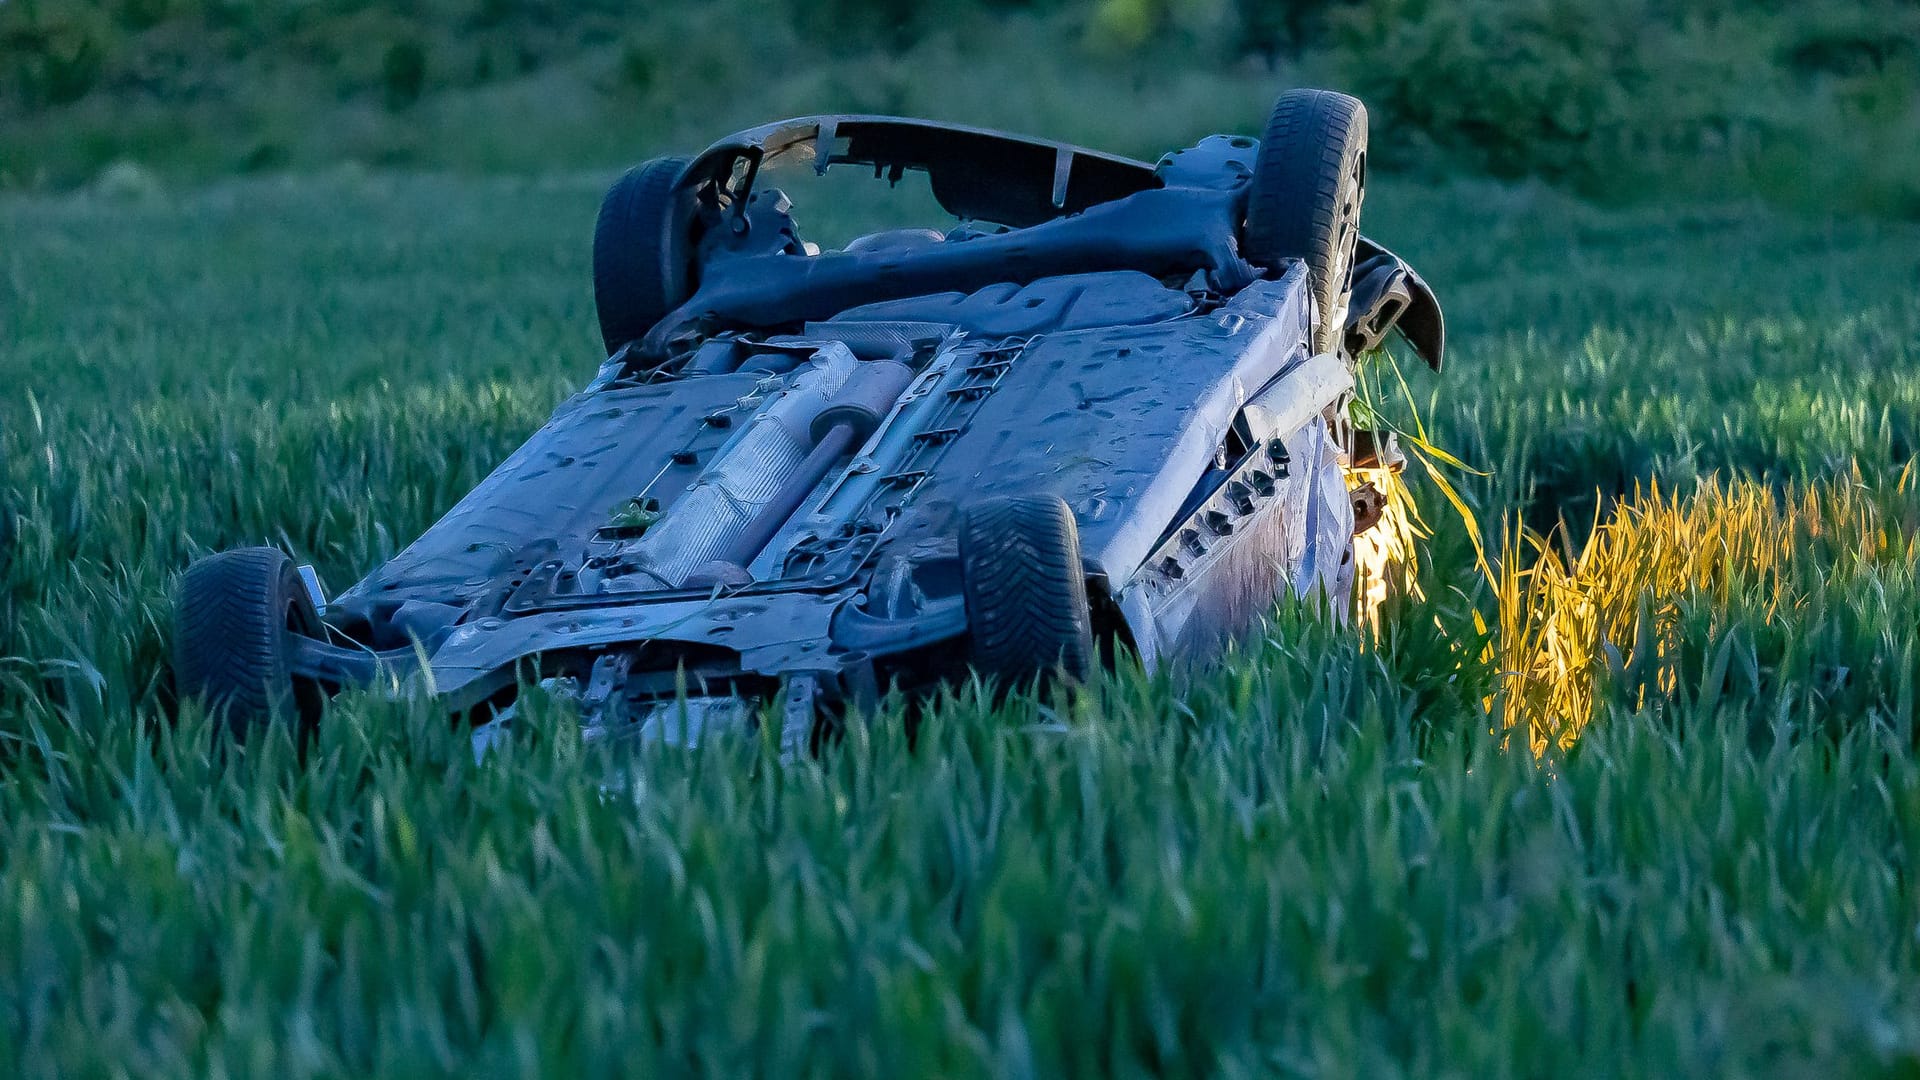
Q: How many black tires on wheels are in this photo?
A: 4